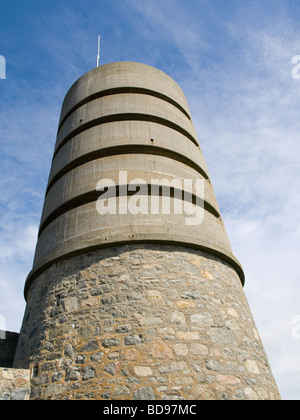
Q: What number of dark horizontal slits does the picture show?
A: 4